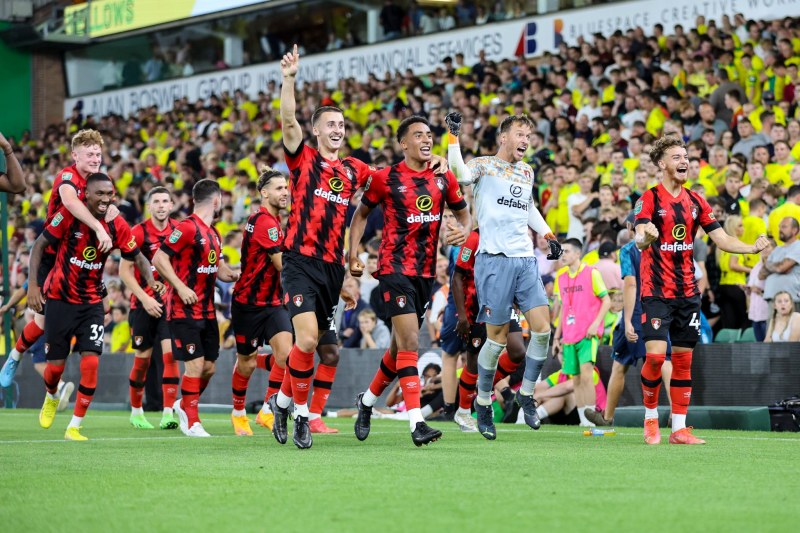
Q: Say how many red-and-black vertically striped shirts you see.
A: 9